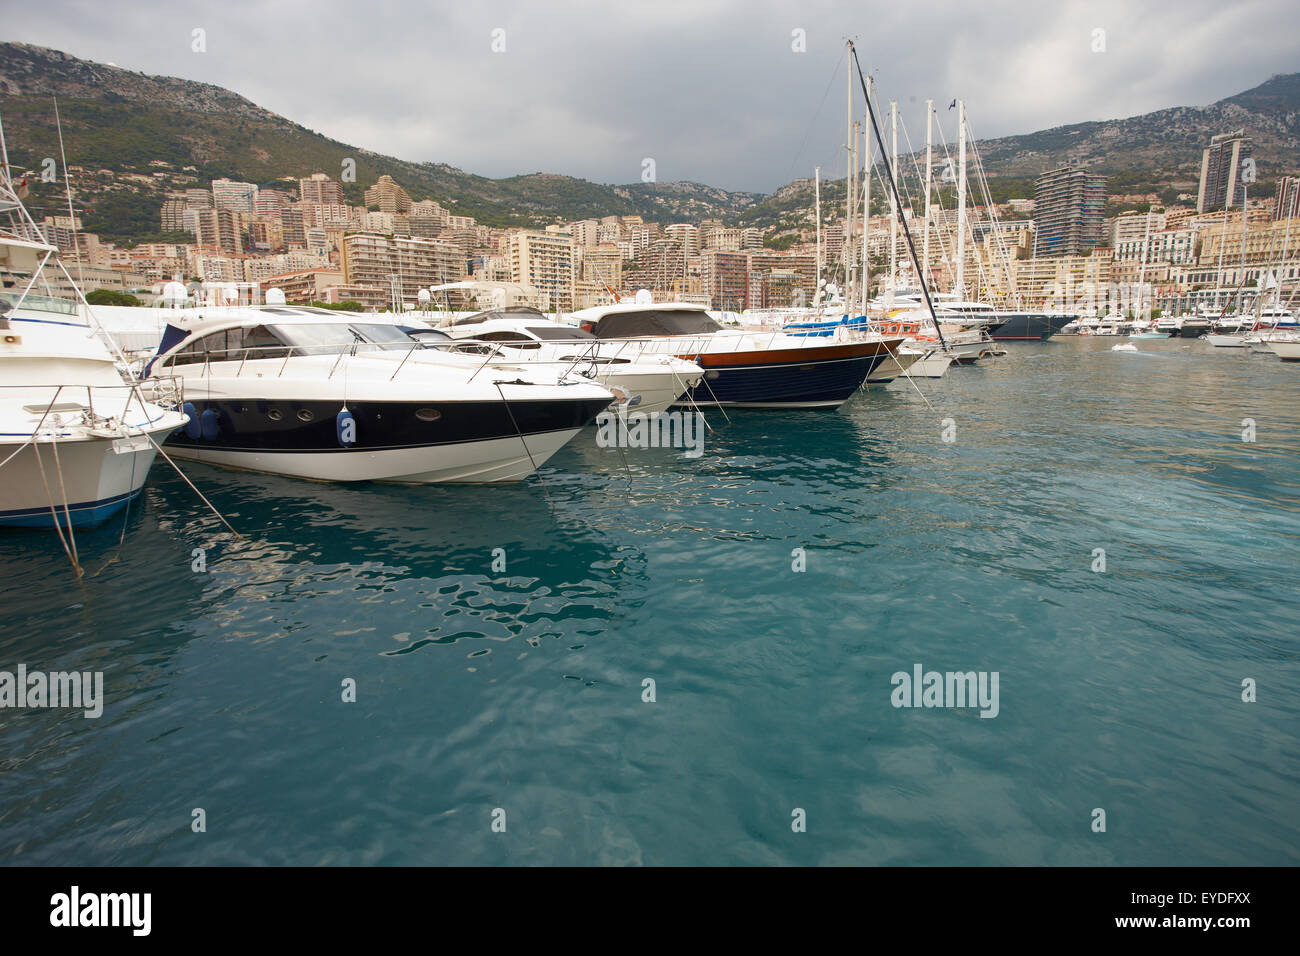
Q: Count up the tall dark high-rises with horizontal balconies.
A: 2